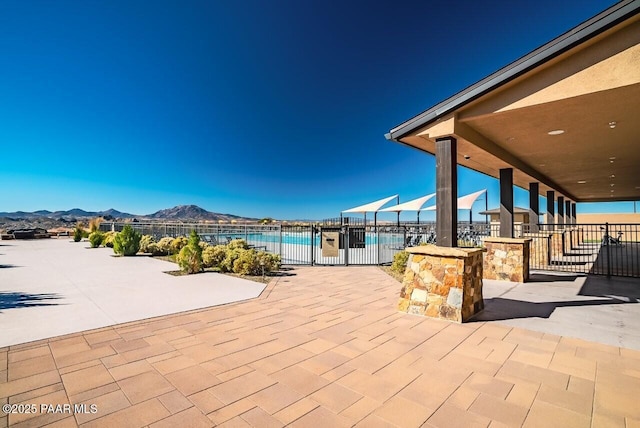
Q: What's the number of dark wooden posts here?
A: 7